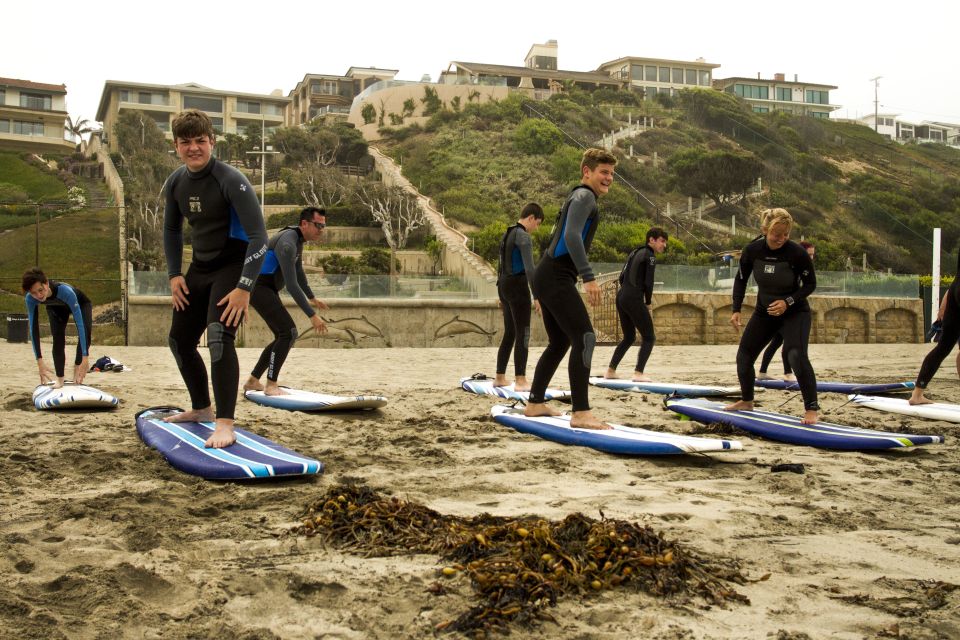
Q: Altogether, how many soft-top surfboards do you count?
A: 9